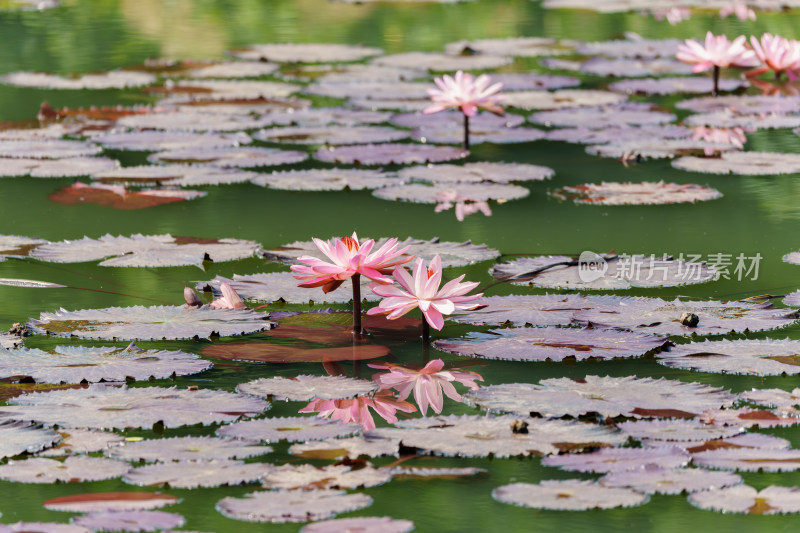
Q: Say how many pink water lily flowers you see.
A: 5